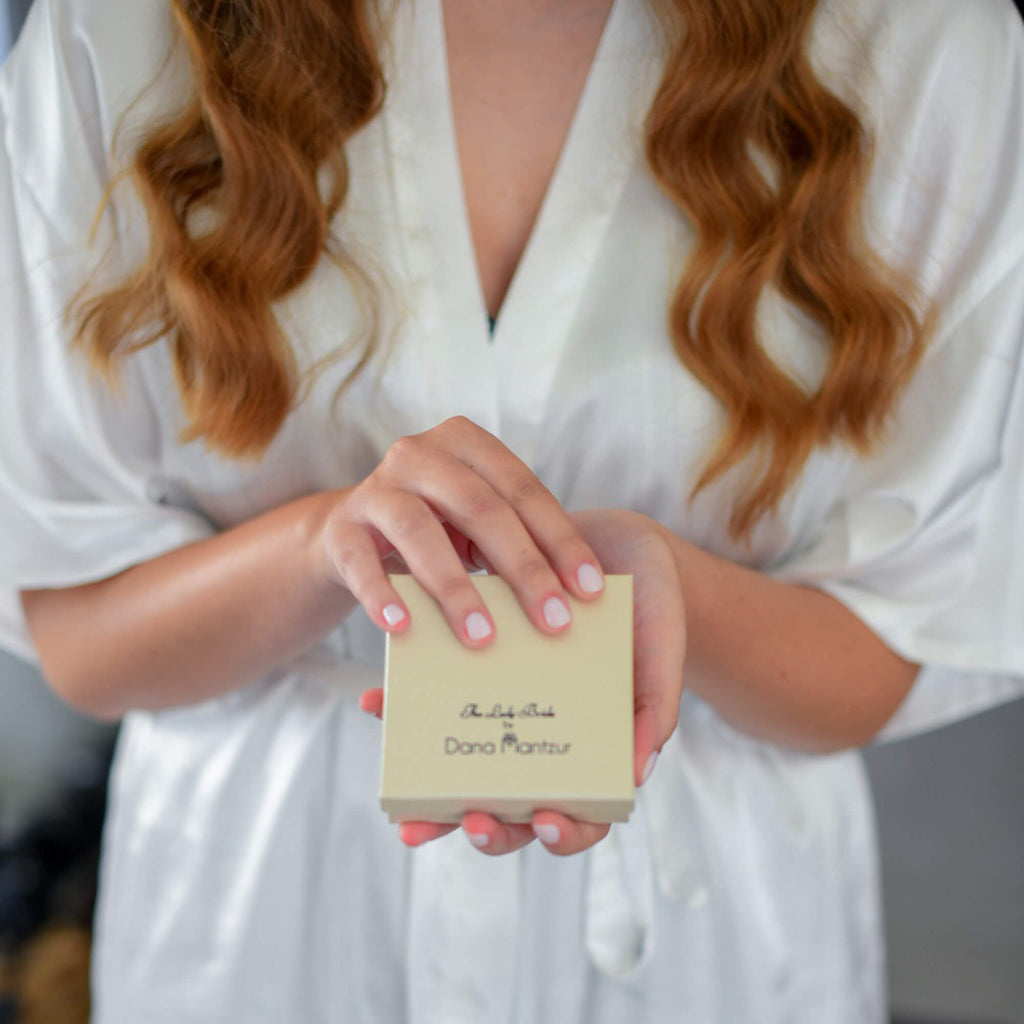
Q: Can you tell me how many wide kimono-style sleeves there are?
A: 2